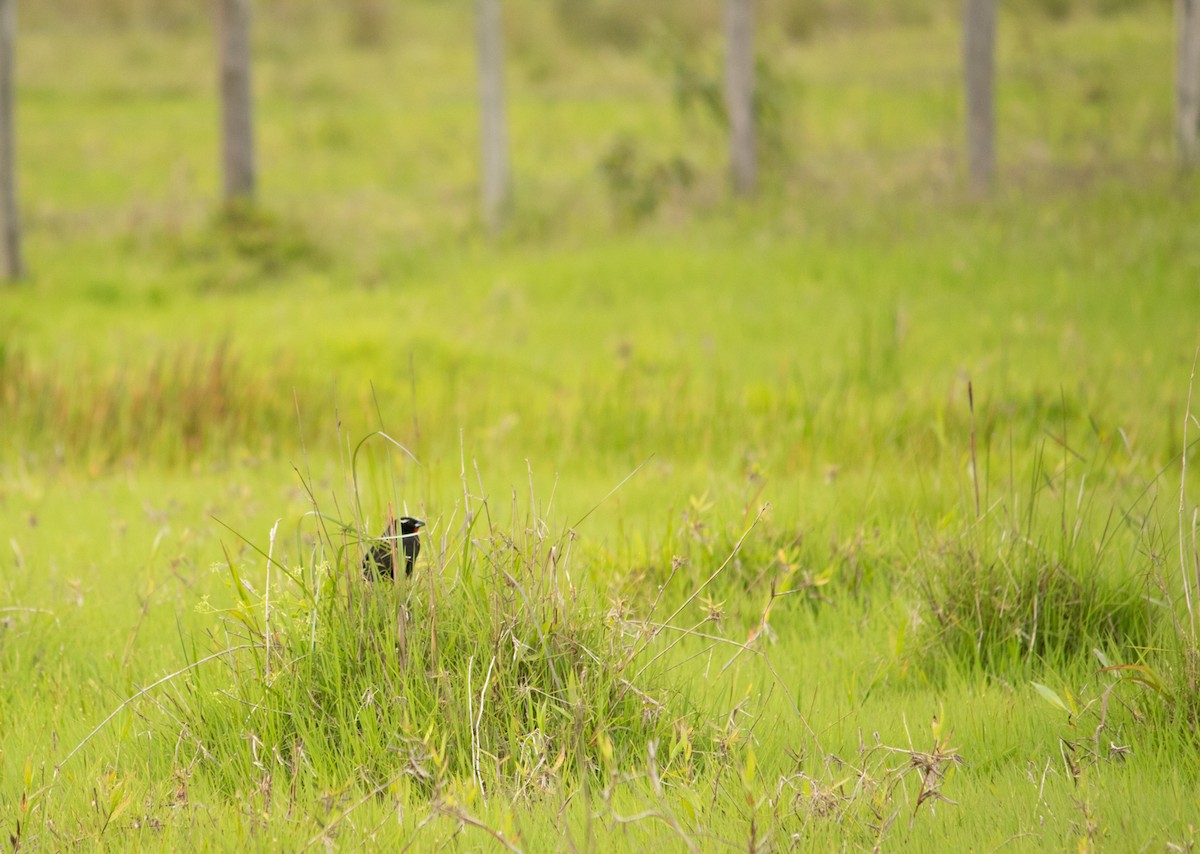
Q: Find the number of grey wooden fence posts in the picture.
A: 6